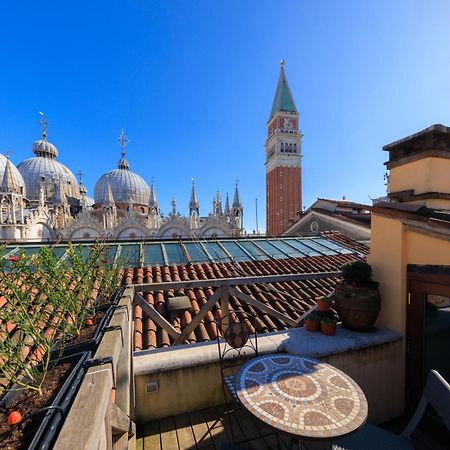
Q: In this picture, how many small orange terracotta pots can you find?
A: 3